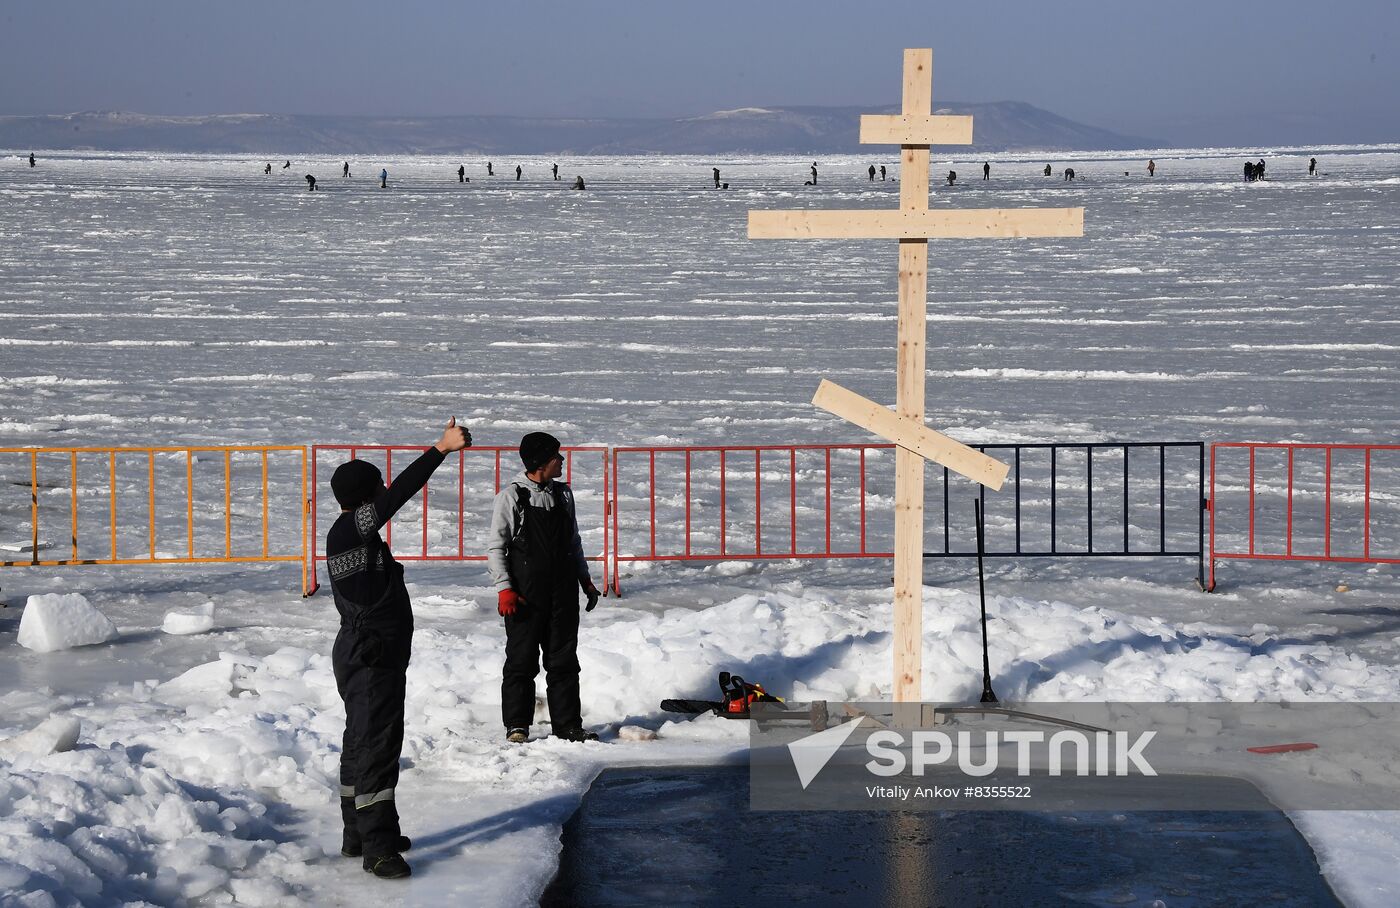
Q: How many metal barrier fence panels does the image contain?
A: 5